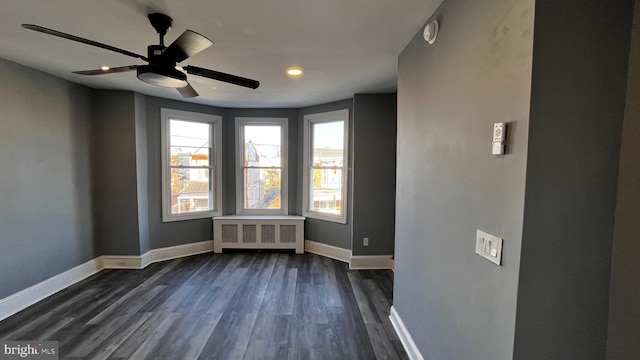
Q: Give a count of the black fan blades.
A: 5